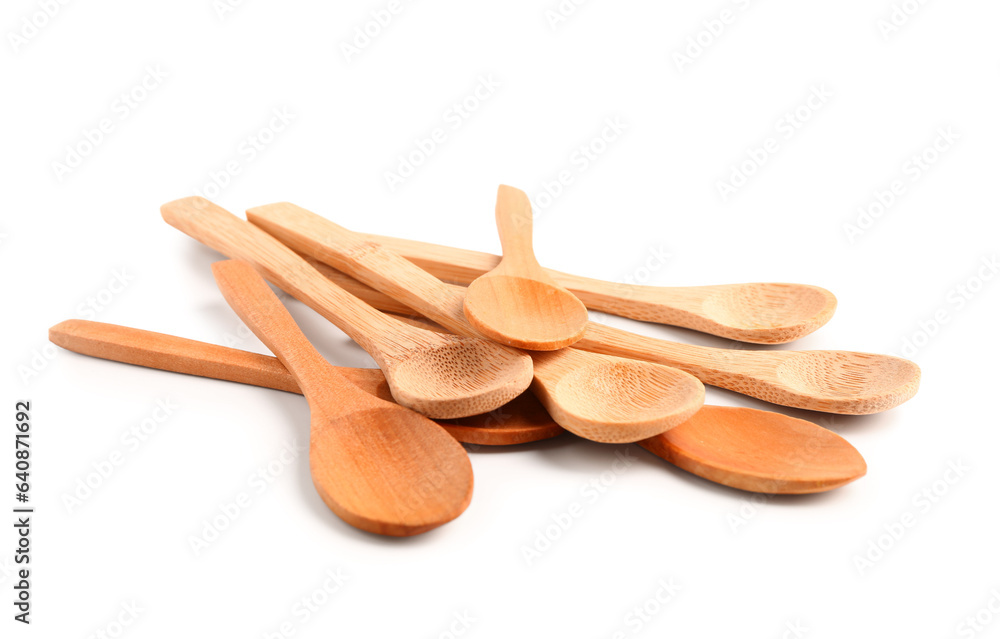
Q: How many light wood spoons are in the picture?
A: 5